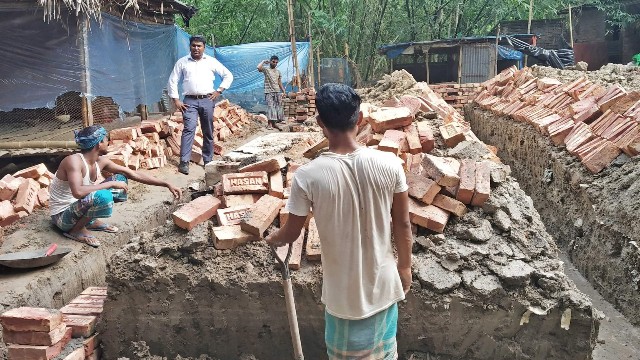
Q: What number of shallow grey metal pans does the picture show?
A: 1